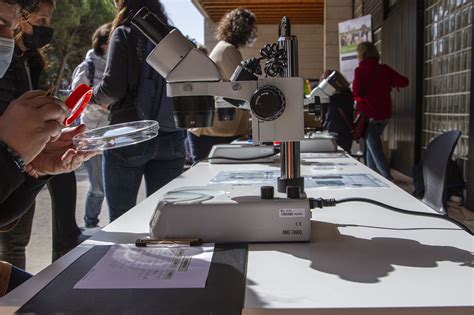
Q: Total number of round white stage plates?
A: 1